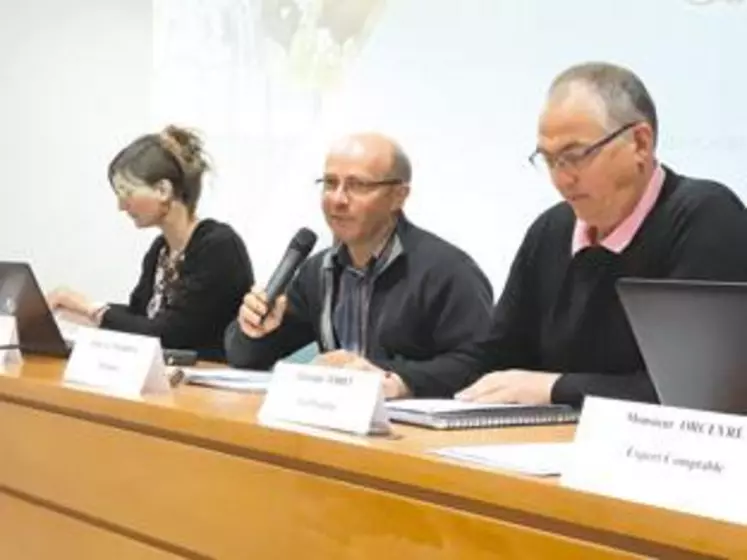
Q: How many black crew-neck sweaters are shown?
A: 1